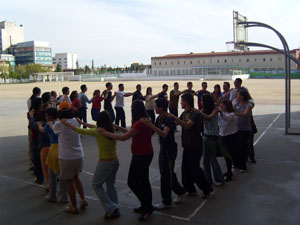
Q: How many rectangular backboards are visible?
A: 1